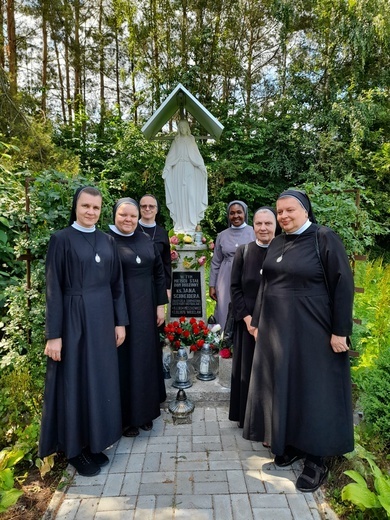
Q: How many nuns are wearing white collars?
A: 6